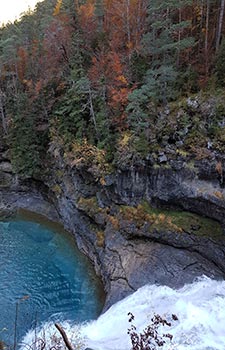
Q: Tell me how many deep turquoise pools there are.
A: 1